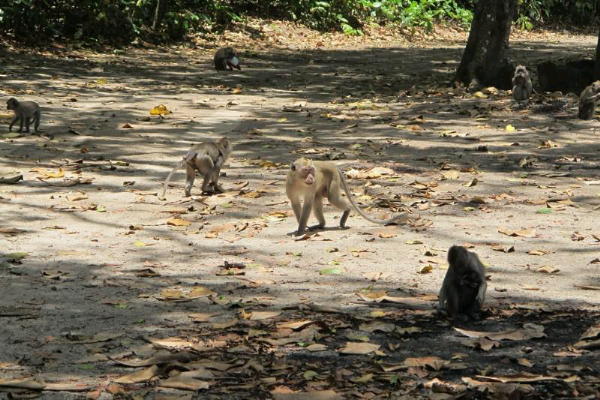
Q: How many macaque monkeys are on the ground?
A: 7